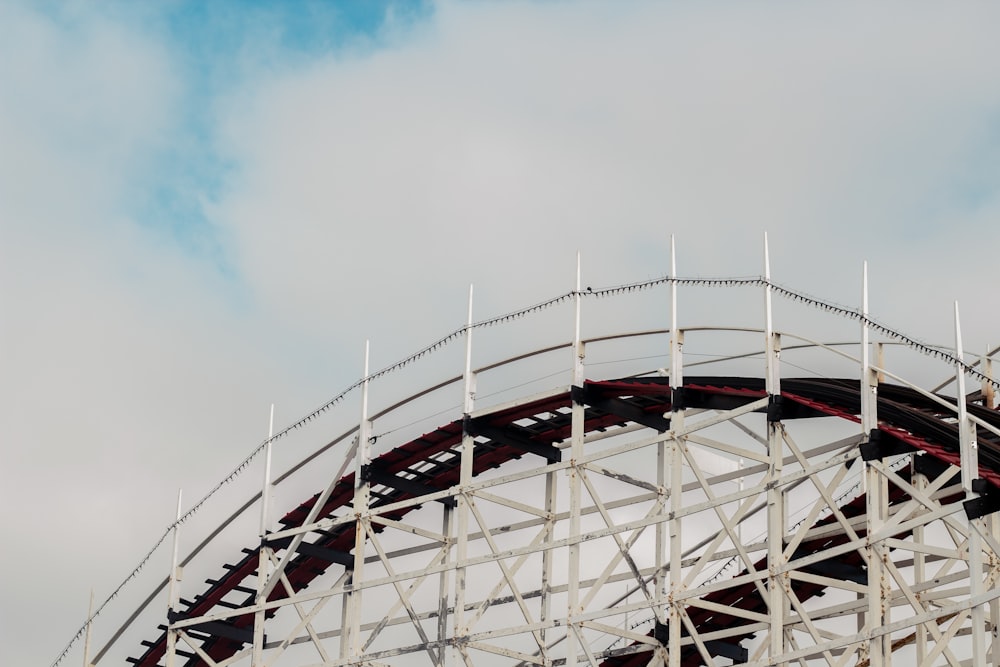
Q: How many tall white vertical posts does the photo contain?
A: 10